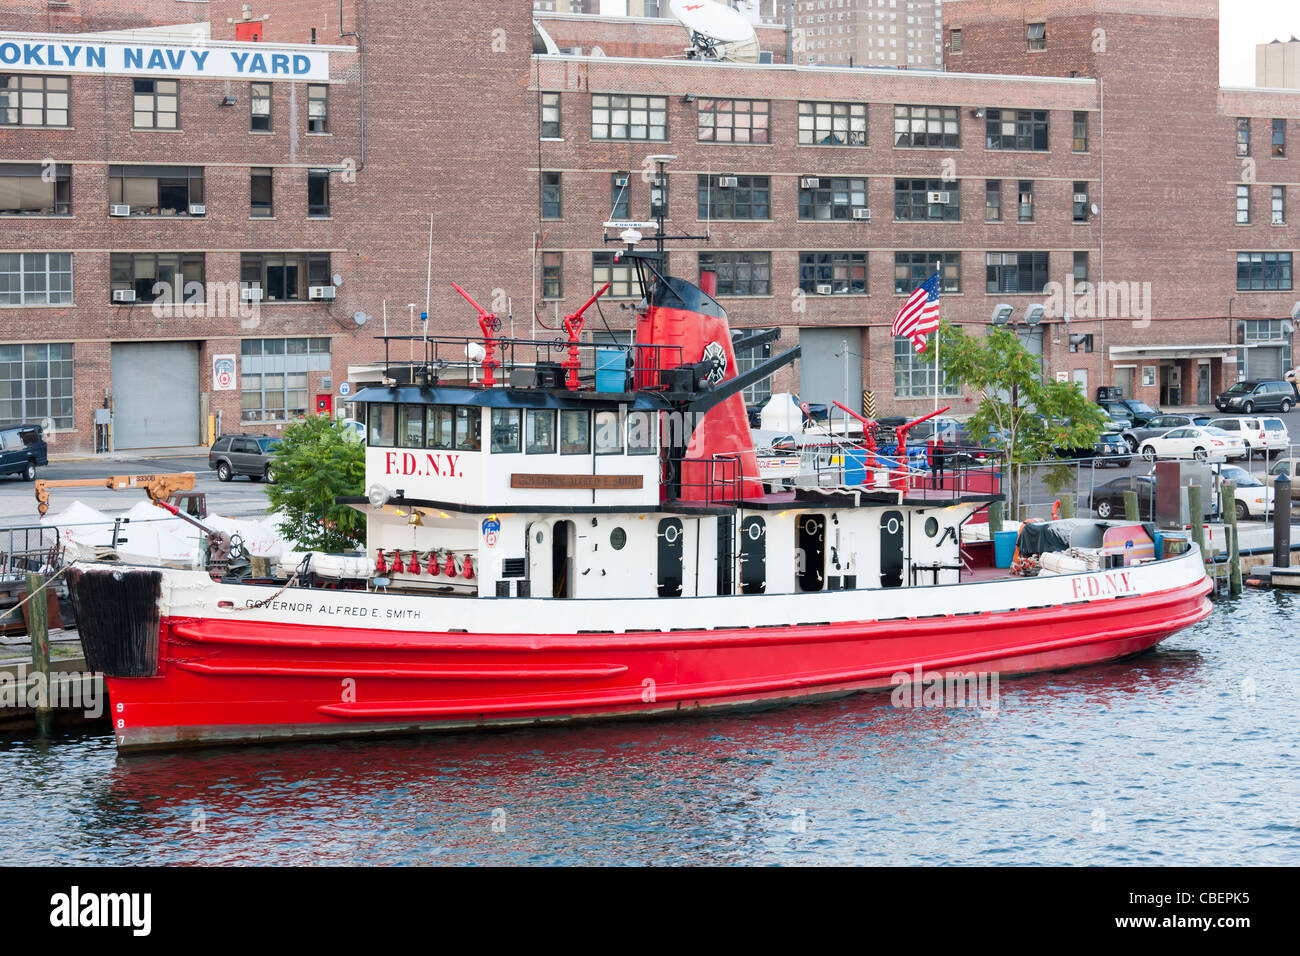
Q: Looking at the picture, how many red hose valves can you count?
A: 6